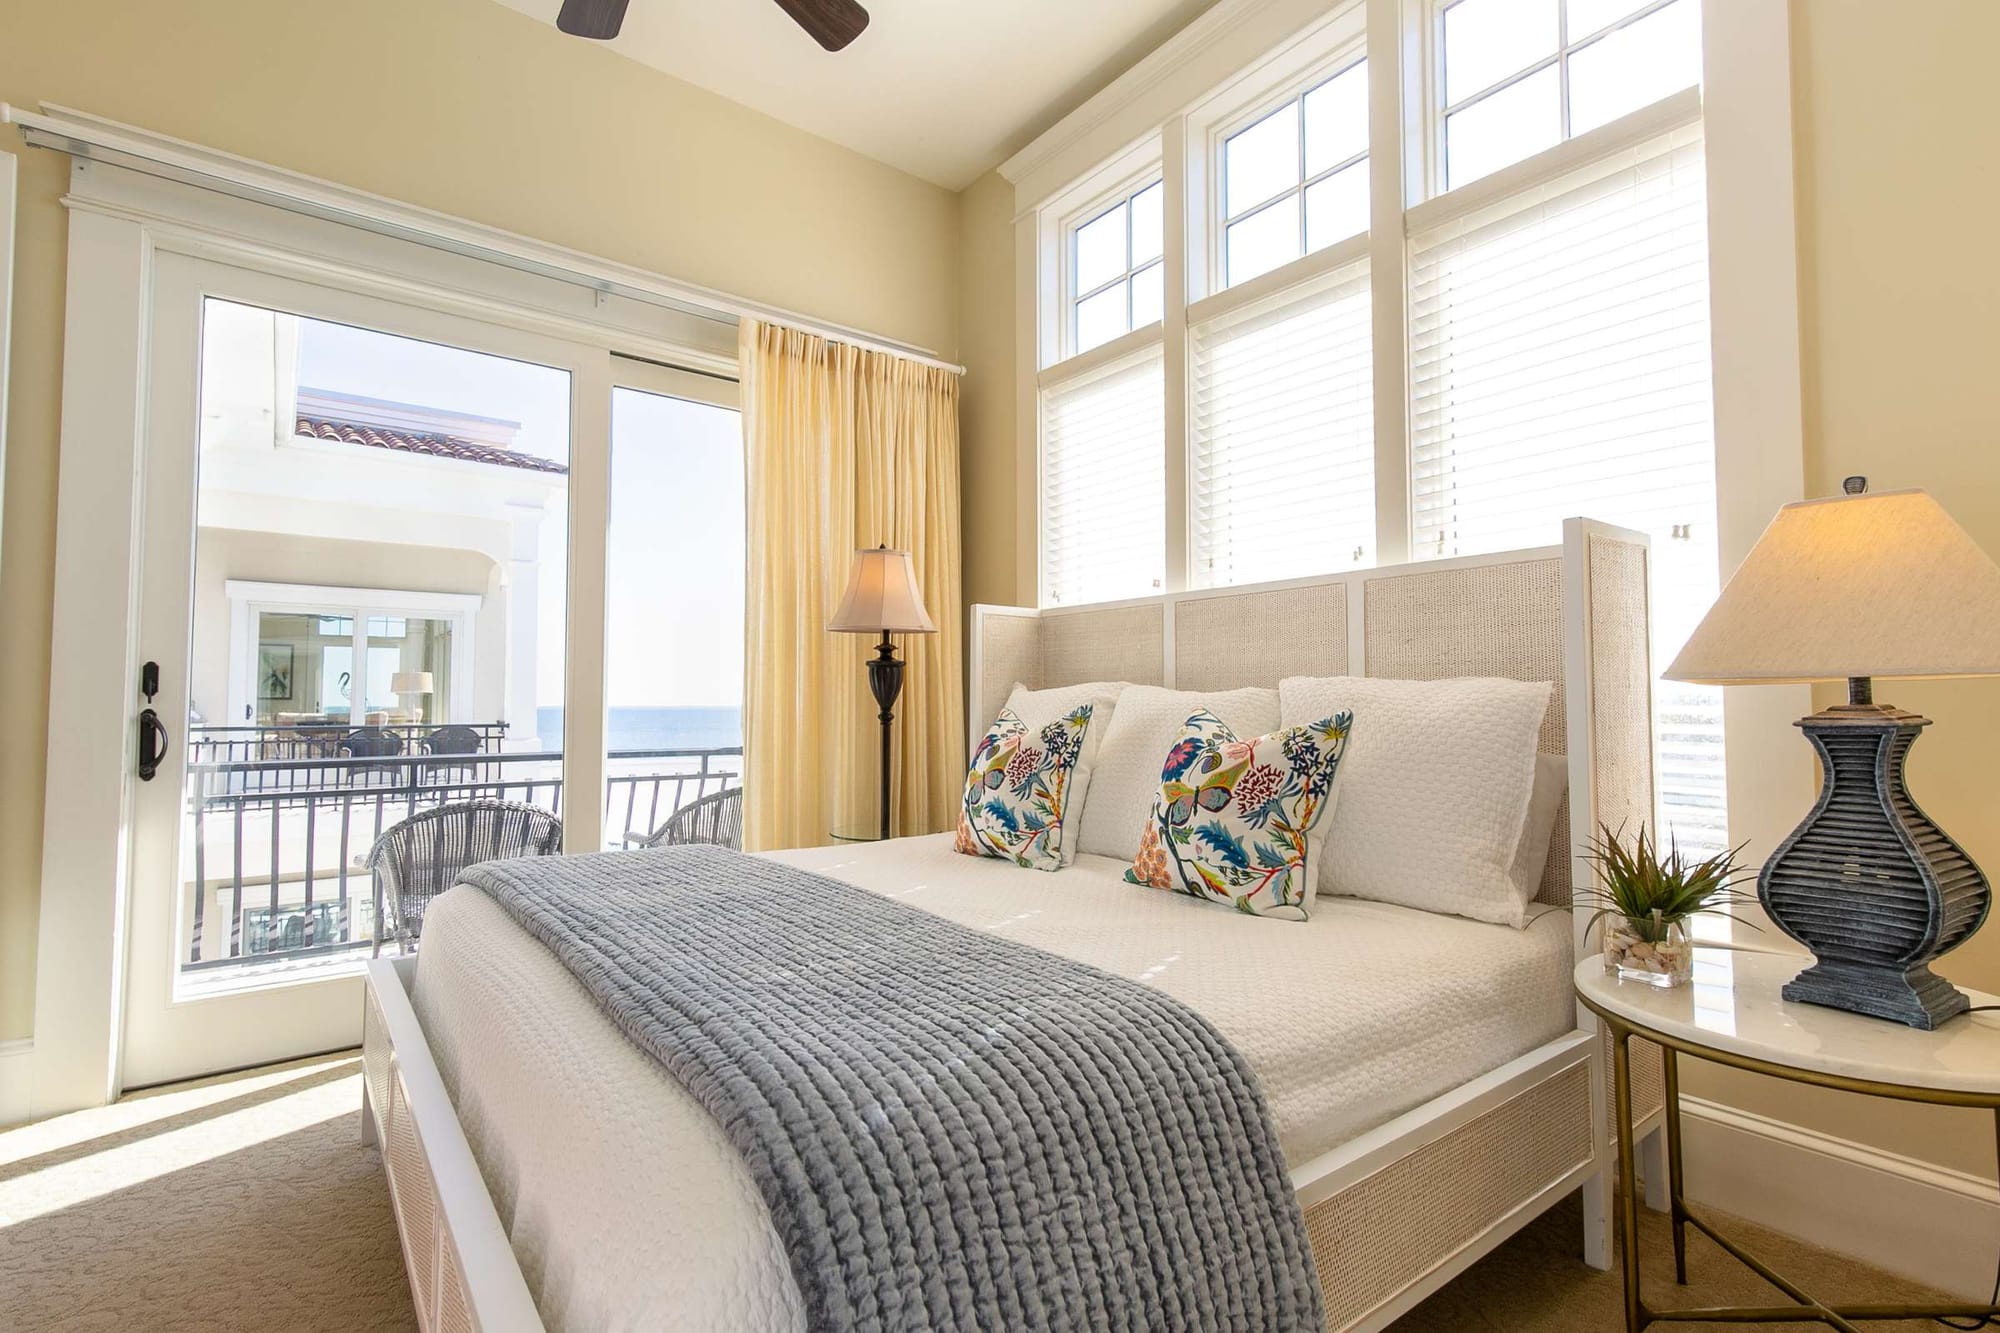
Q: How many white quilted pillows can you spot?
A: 3